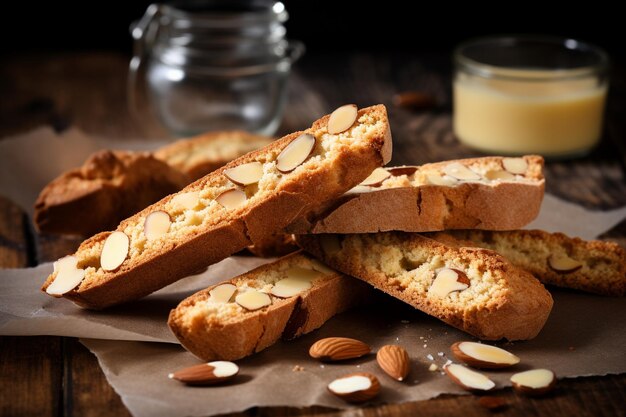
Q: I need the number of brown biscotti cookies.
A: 7